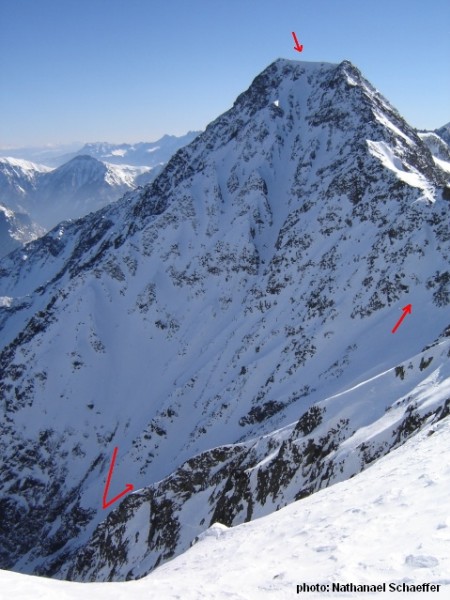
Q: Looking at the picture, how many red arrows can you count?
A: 3